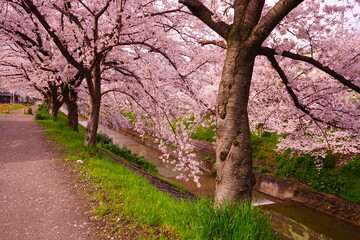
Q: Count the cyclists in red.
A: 0